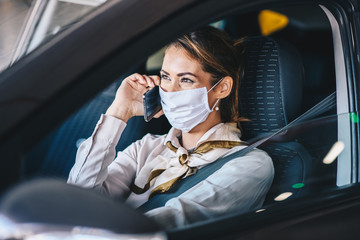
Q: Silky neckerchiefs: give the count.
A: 1